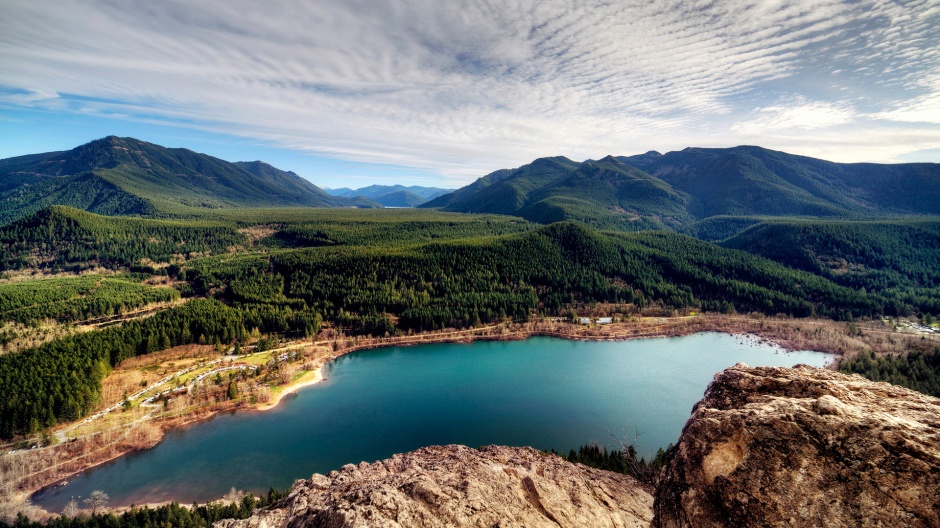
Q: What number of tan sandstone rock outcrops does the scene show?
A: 2